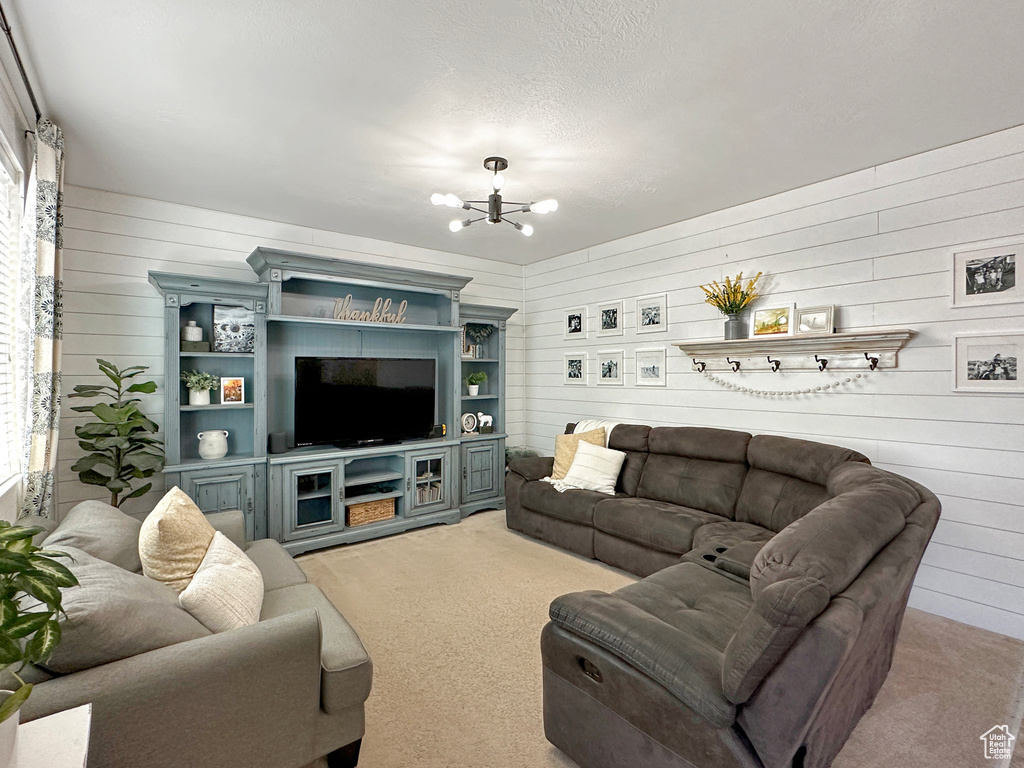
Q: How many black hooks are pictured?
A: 5